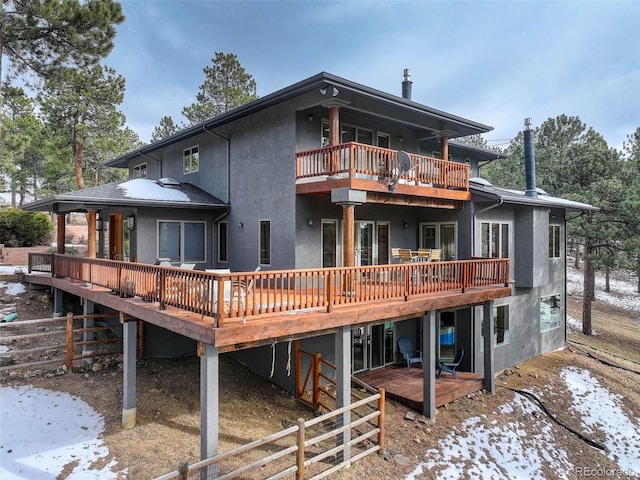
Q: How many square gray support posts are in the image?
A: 7